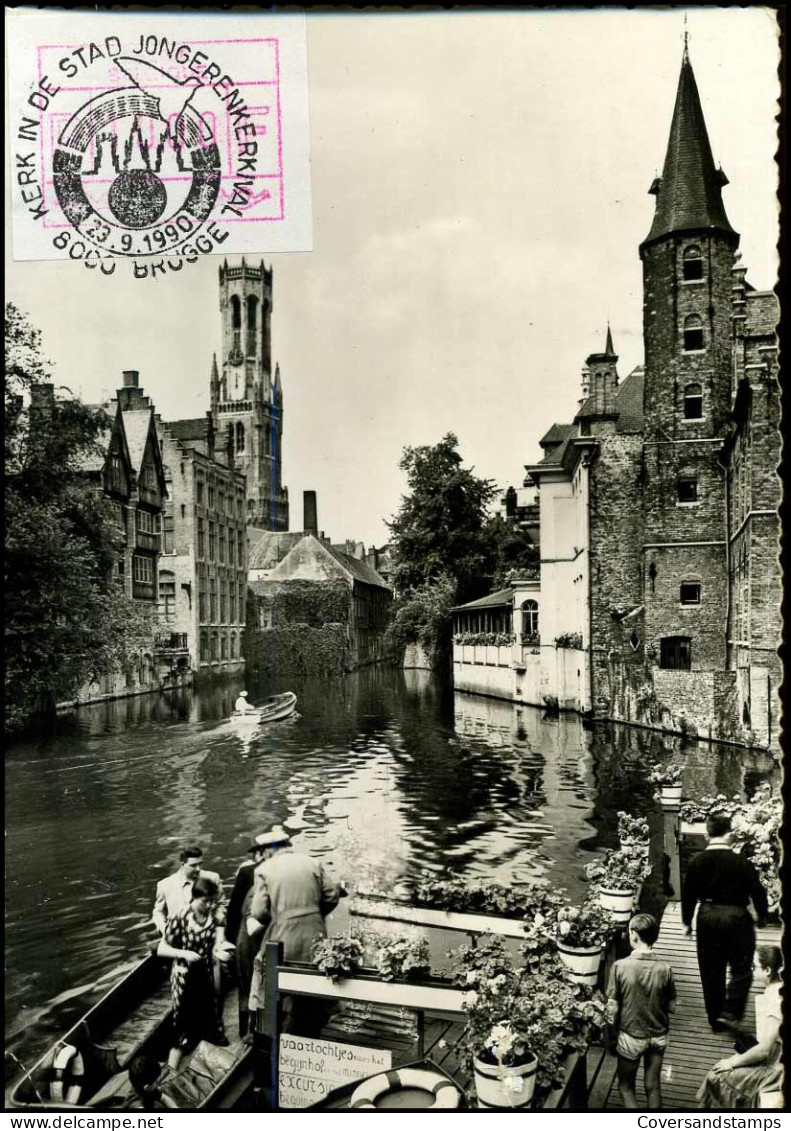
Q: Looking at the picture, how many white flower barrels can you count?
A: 5